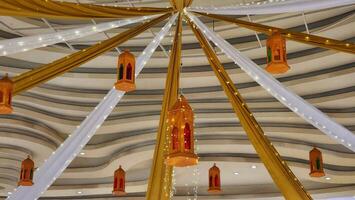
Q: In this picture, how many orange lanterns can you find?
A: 8